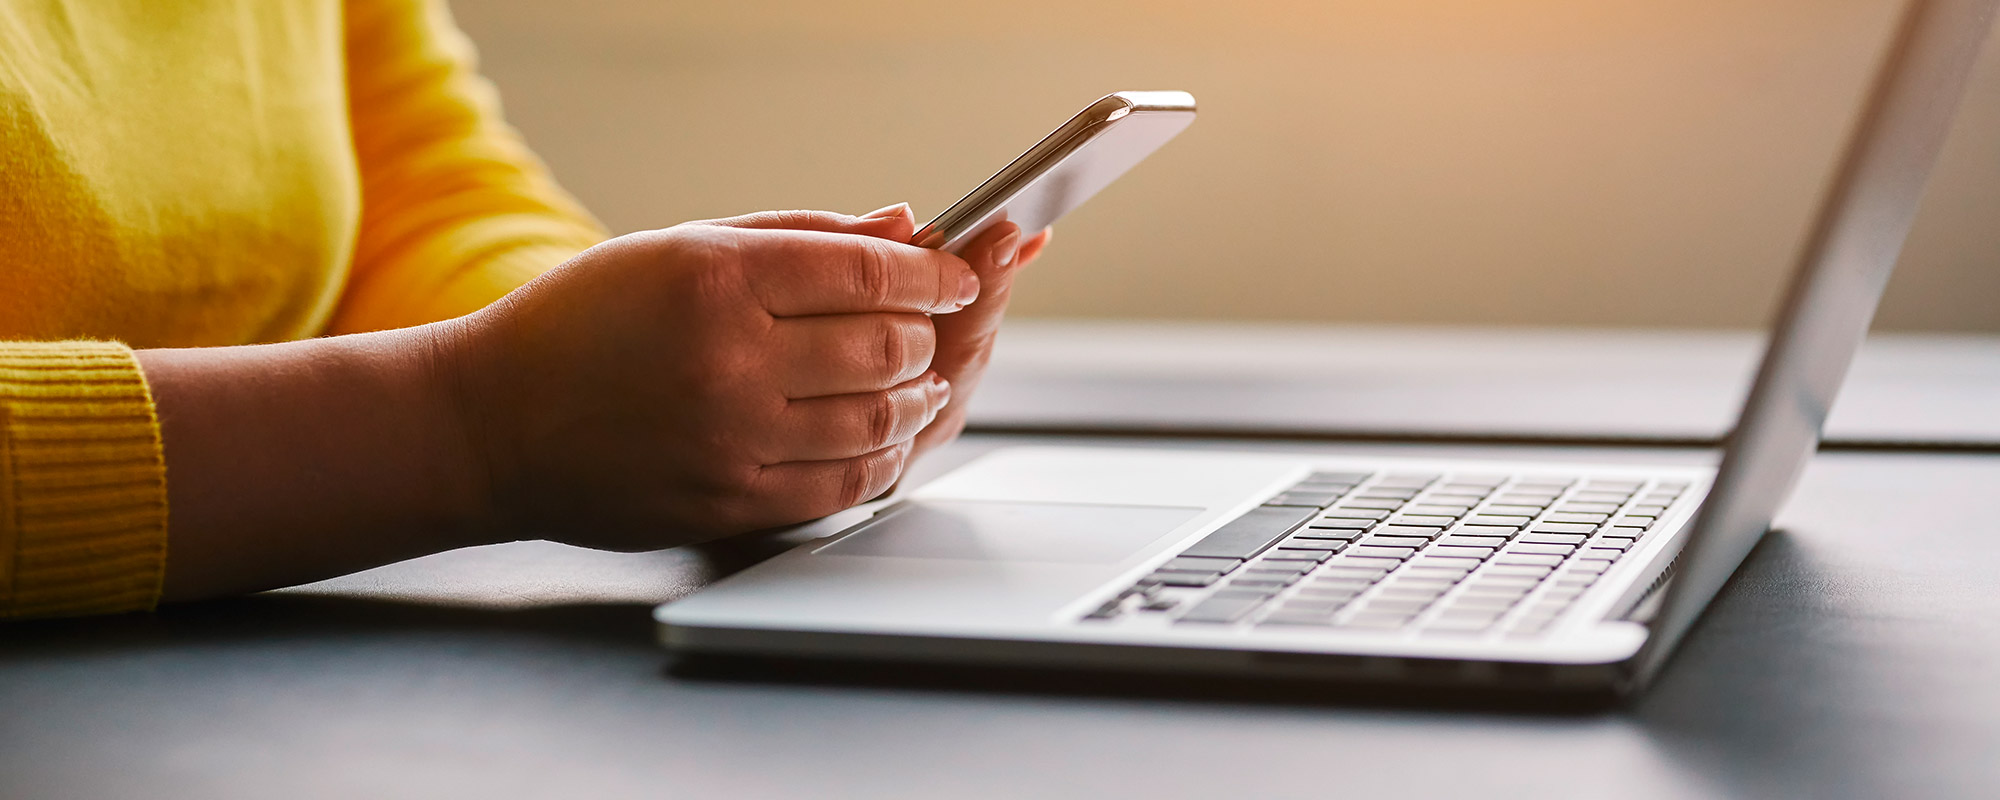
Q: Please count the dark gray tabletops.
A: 1